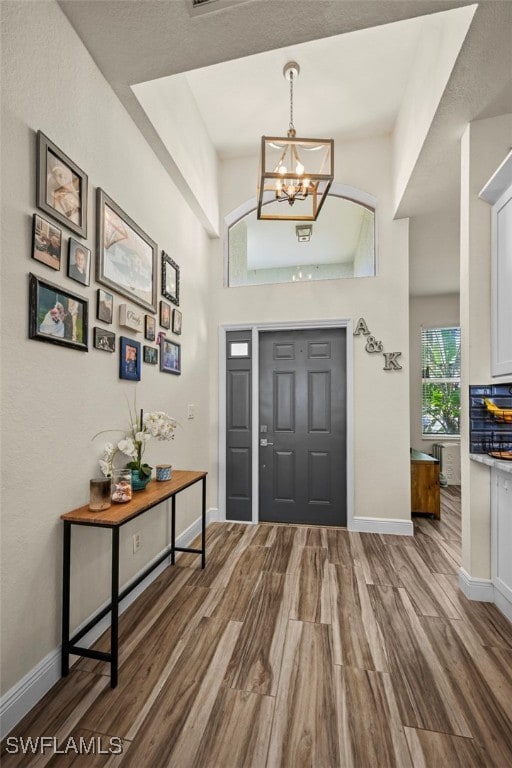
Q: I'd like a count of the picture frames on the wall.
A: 14